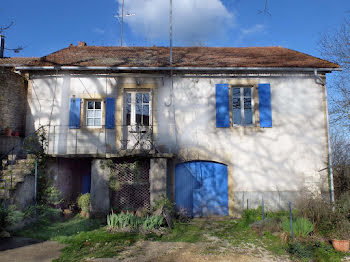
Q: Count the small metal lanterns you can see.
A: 1